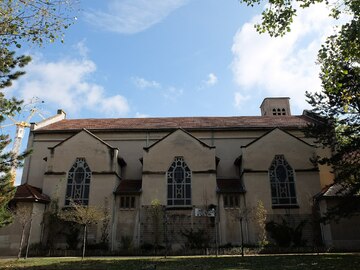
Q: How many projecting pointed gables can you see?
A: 3